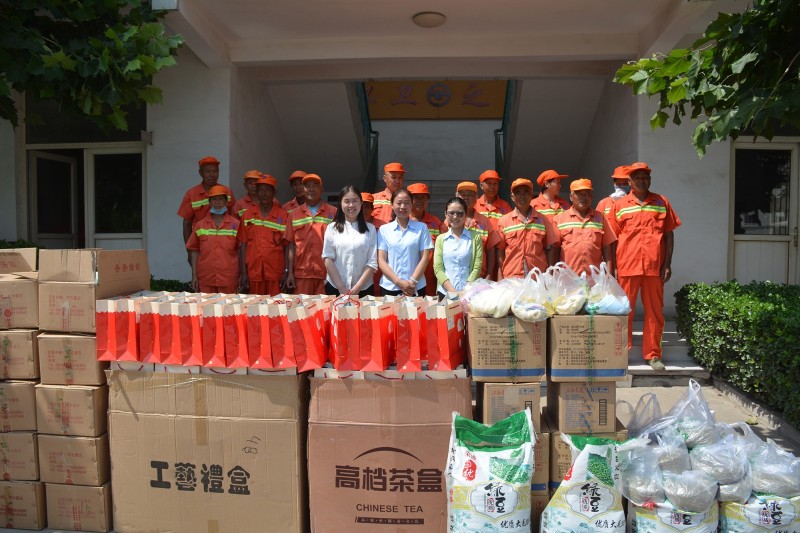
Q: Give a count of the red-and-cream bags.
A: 14